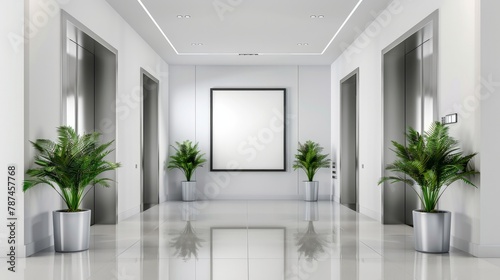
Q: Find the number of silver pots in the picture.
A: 4